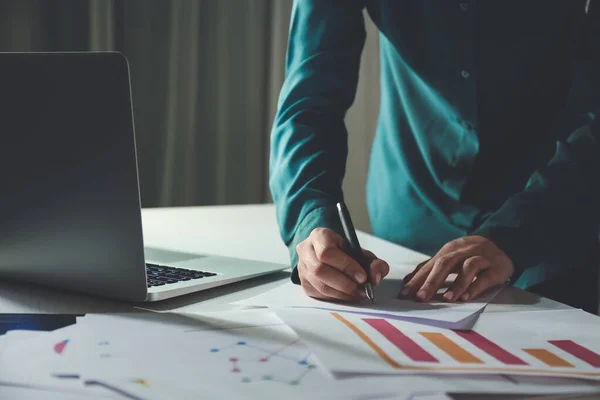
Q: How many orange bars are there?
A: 2